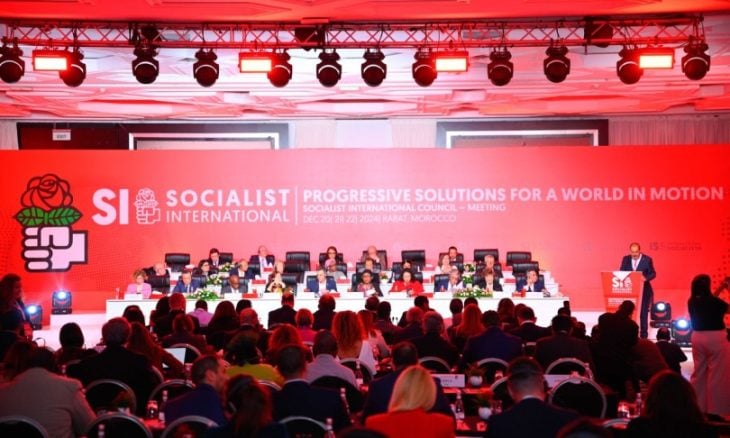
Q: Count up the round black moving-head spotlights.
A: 12